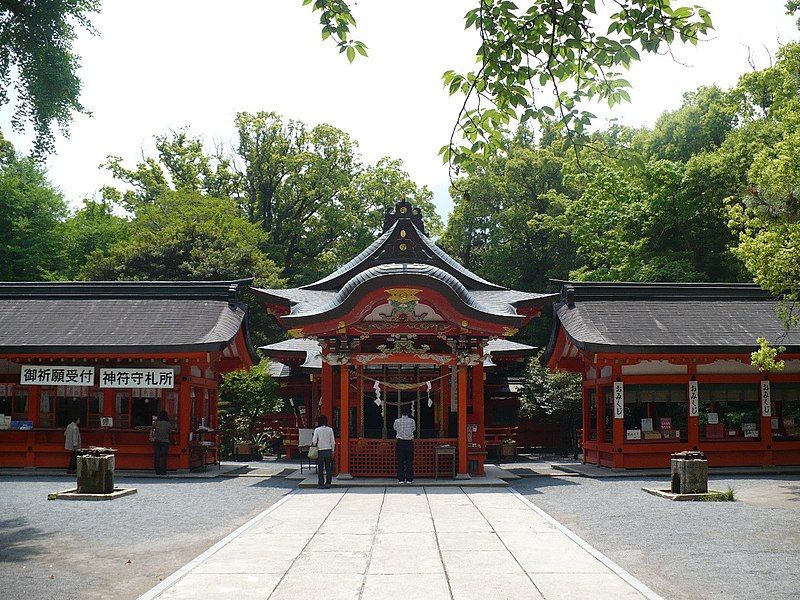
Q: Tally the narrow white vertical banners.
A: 3